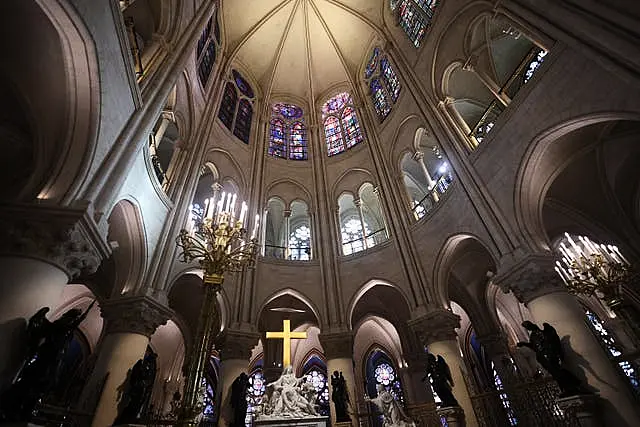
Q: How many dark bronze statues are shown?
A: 6